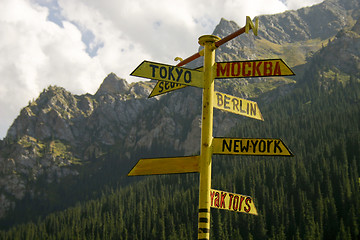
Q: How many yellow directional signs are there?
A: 7